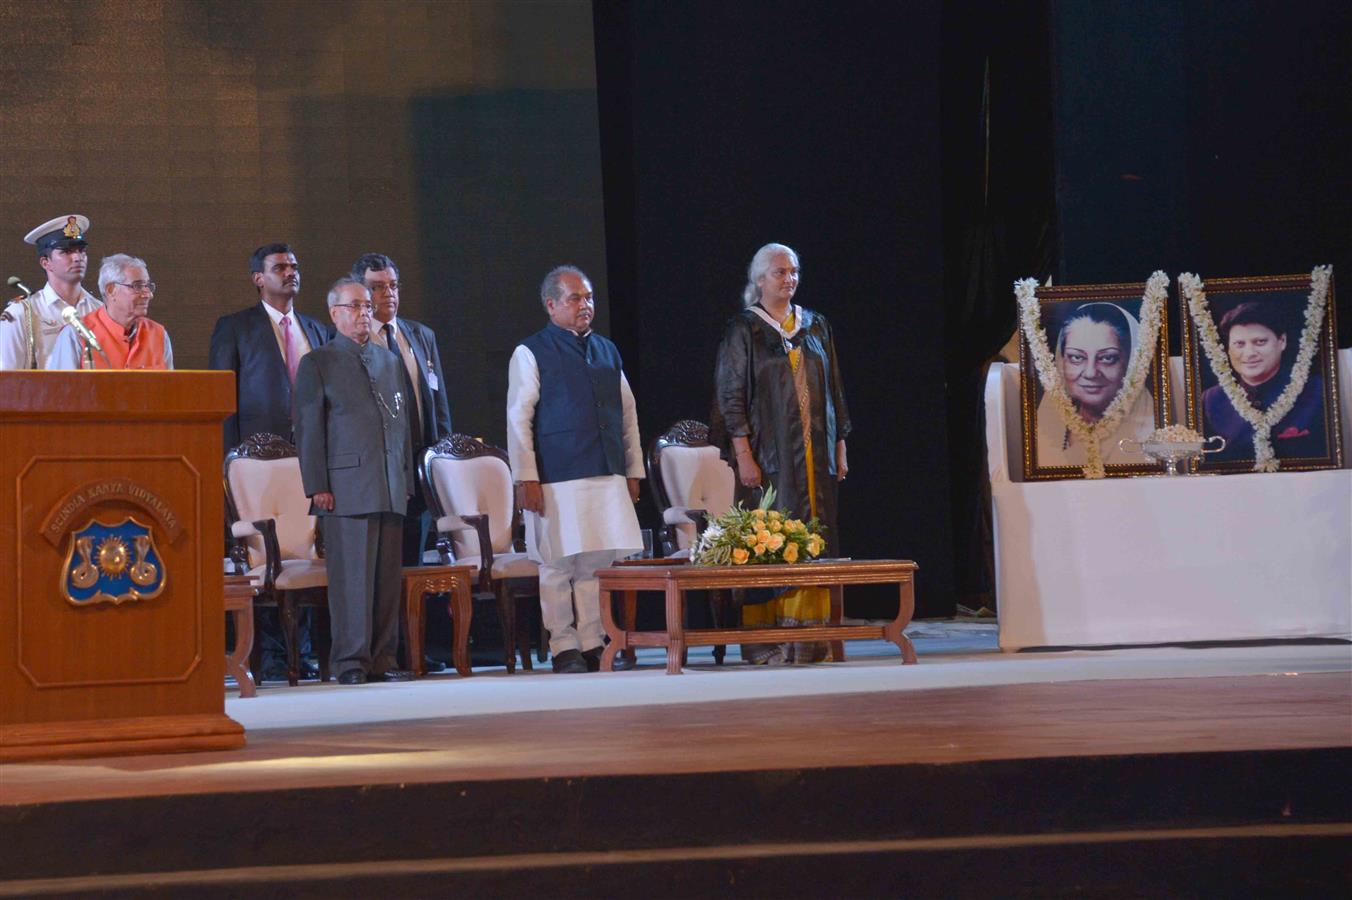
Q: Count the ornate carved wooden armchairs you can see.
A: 3